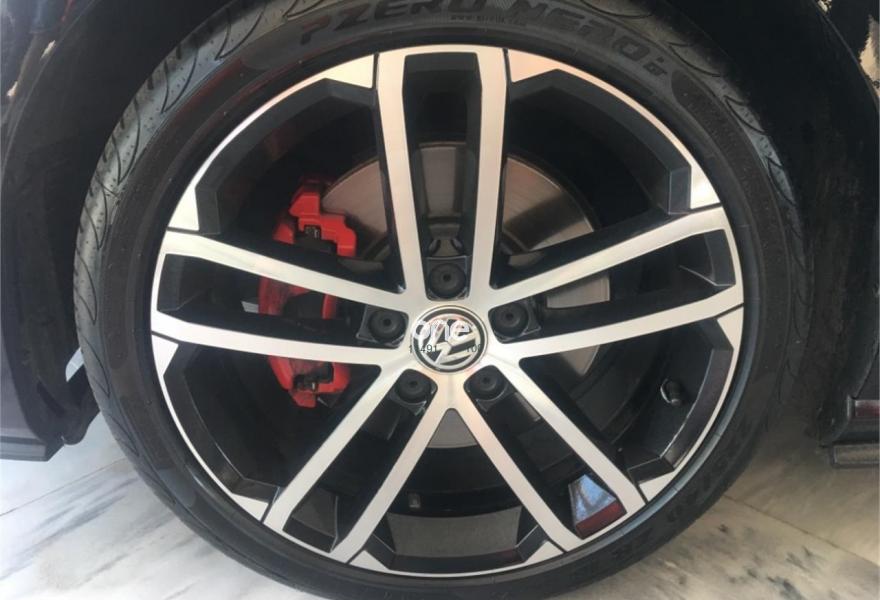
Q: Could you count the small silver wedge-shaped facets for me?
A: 10